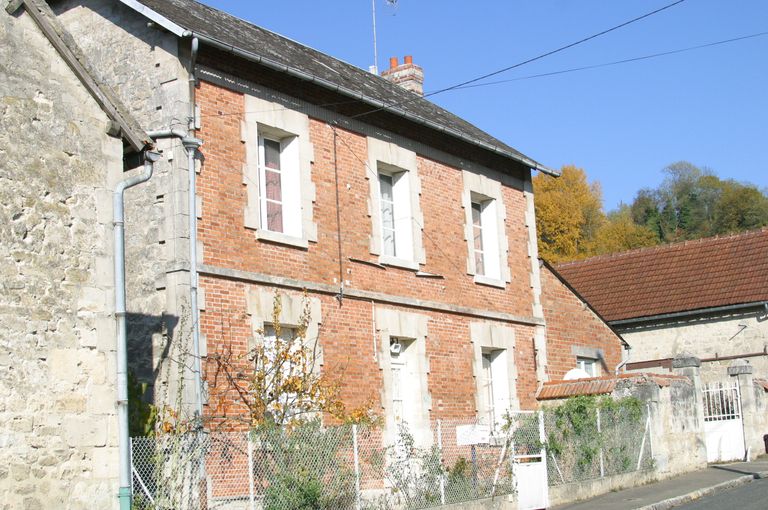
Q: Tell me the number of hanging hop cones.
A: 0